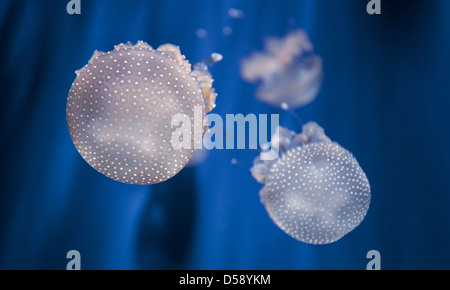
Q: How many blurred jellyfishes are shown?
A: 1